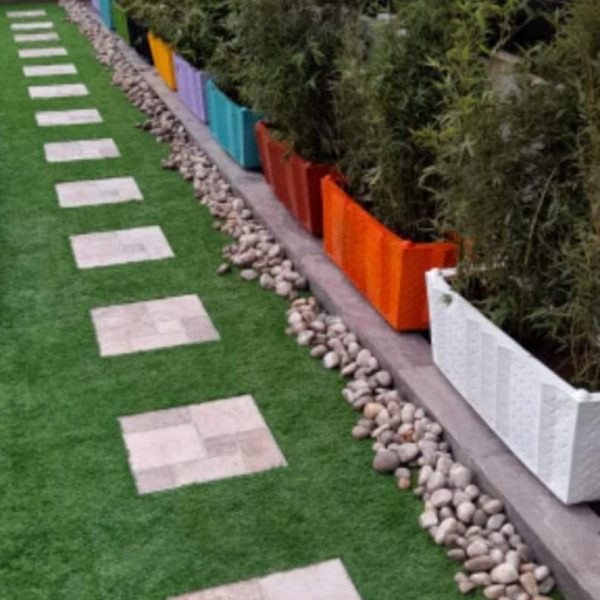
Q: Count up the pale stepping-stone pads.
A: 13